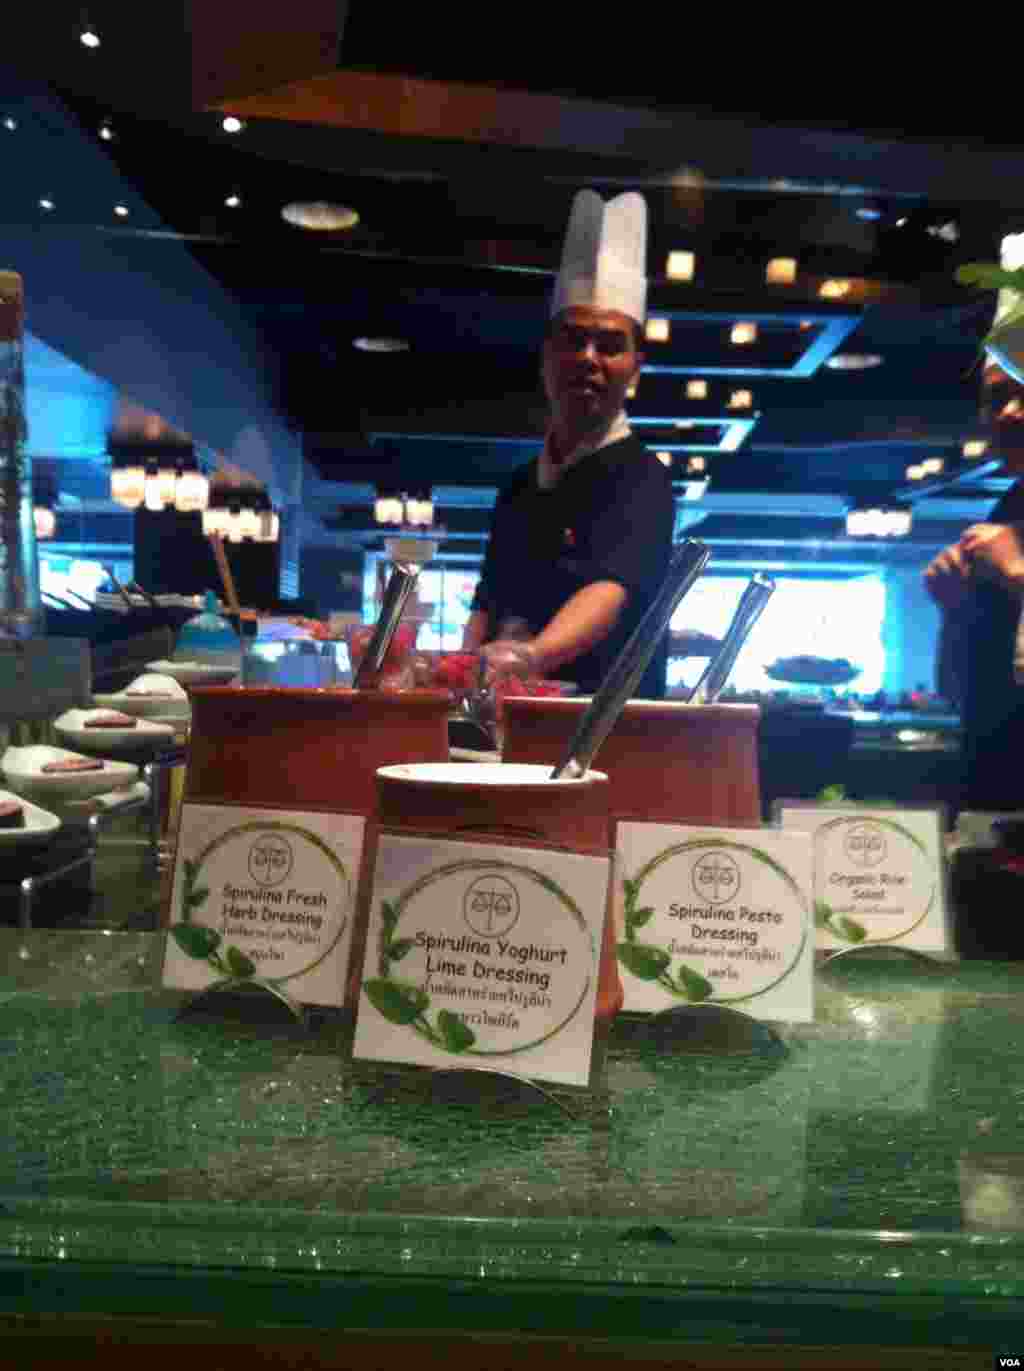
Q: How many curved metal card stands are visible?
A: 4